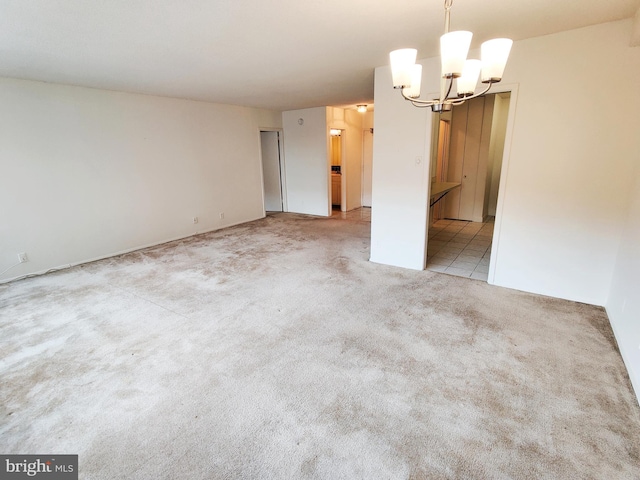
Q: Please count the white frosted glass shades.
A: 5